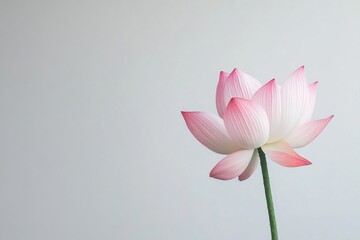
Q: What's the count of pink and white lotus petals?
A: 11